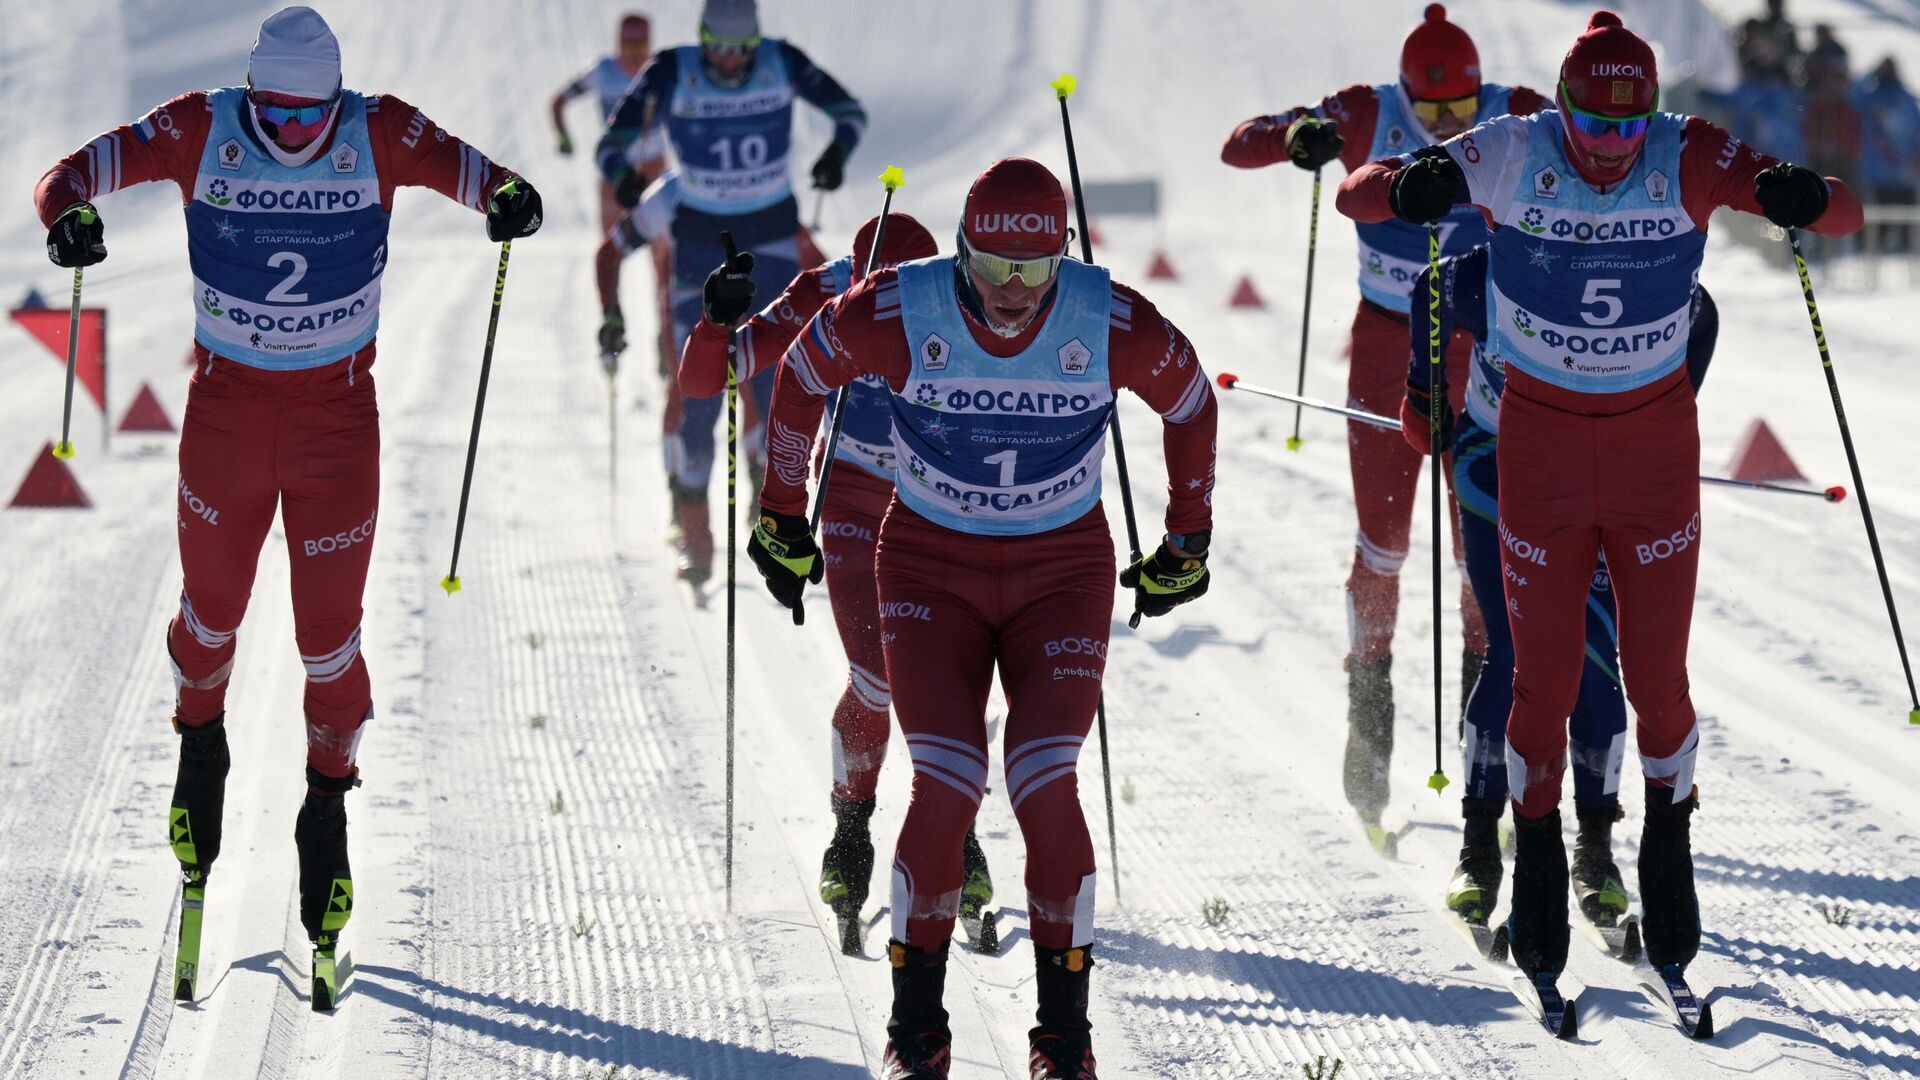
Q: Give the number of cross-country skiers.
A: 9